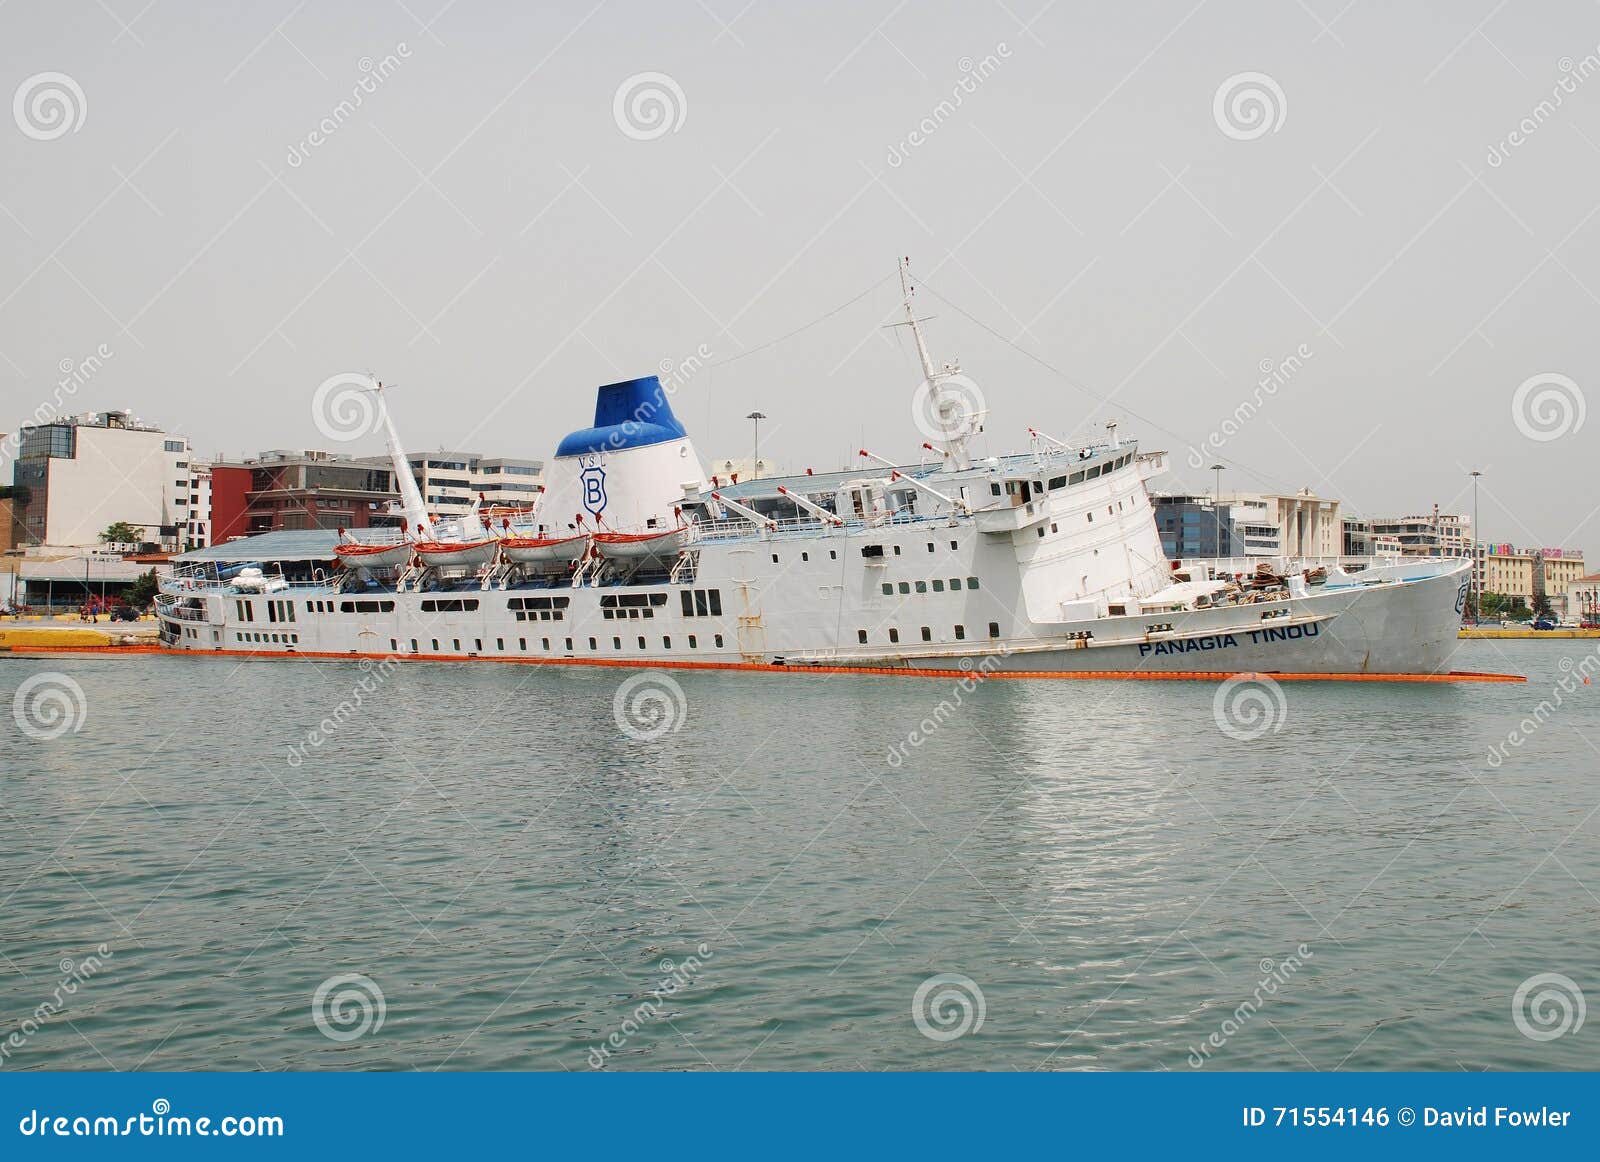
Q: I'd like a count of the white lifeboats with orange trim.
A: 4